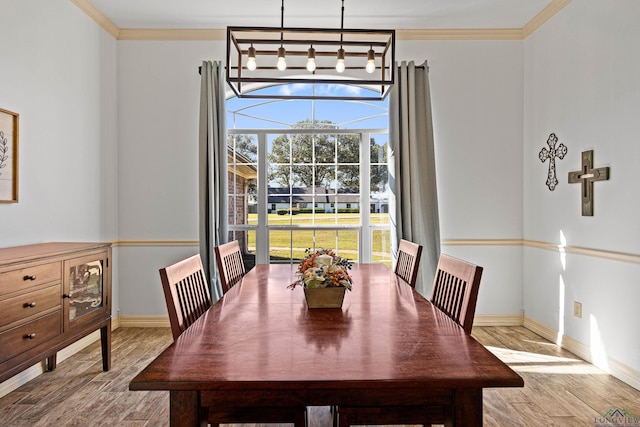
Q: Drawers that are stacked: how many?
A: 3